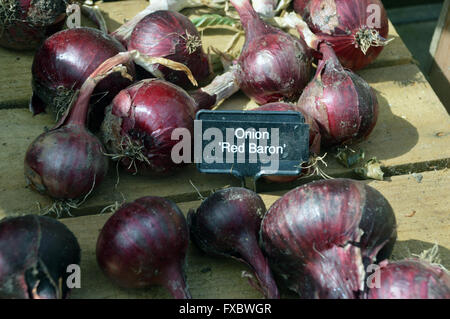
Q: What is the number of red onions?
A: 14